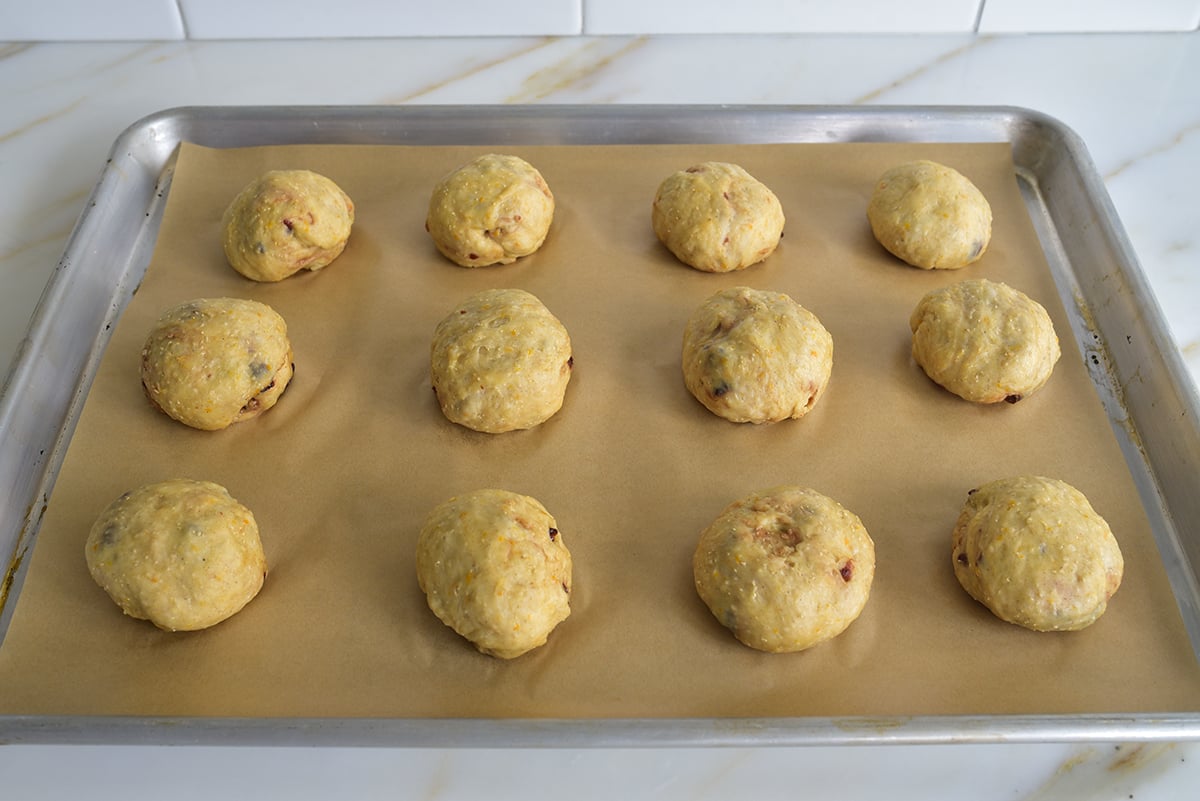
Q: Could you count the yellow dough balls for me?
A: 12